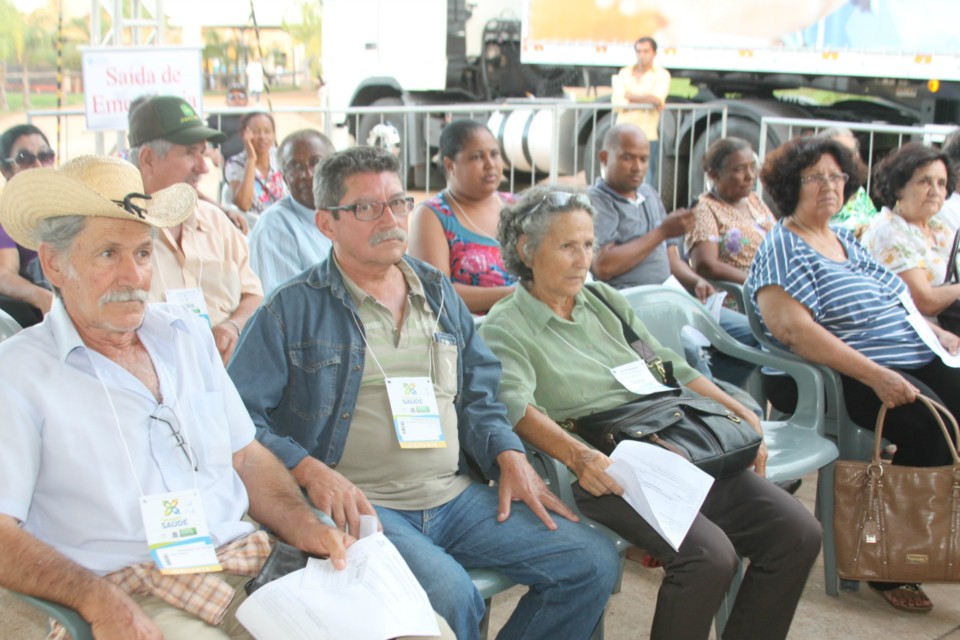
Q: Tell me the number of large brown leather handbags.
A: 1